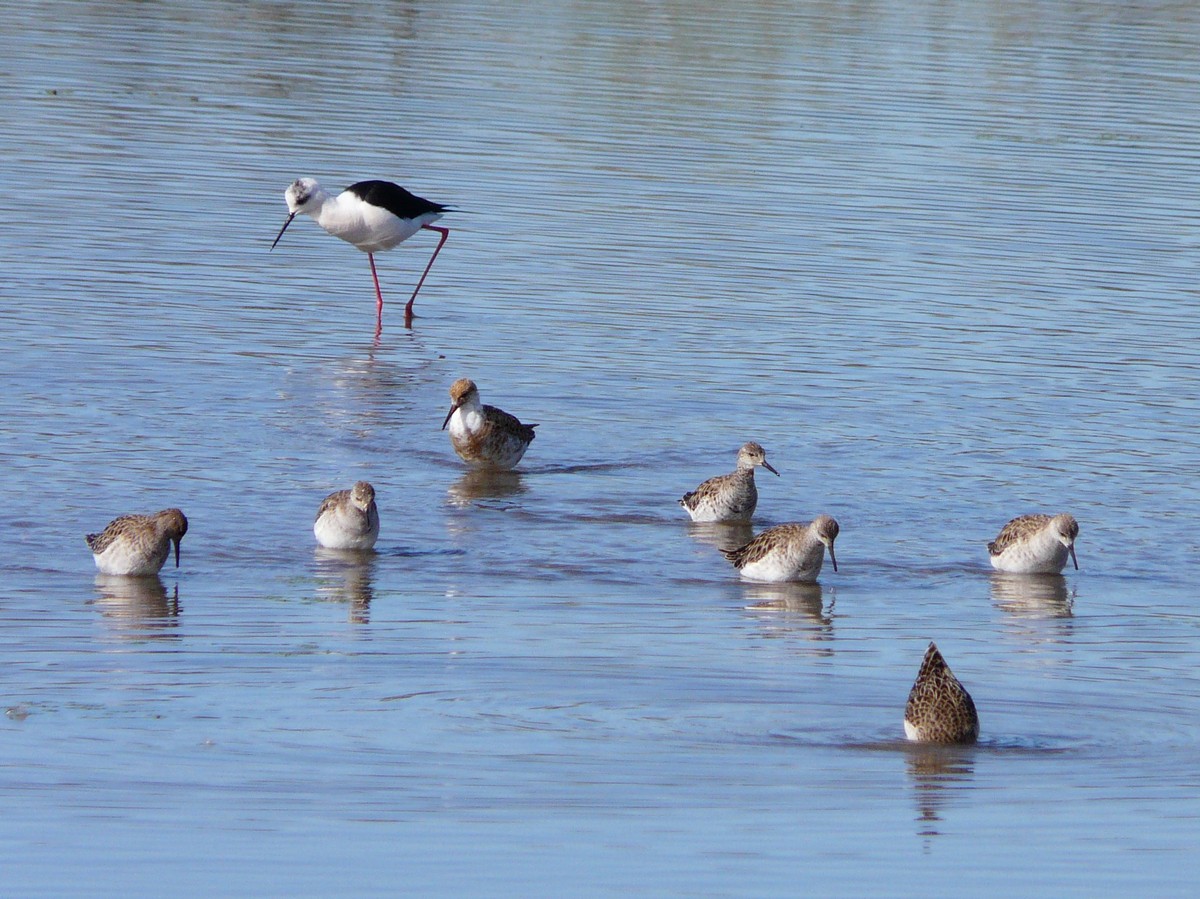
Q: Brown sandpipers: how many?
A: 7